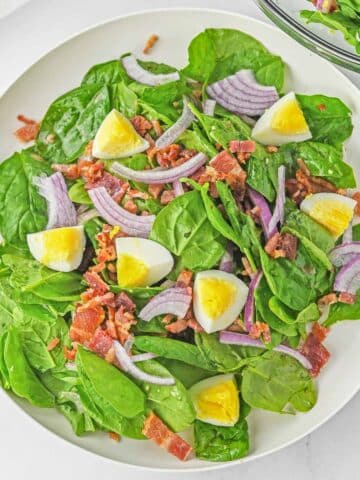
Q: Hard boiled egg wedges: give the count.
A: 7